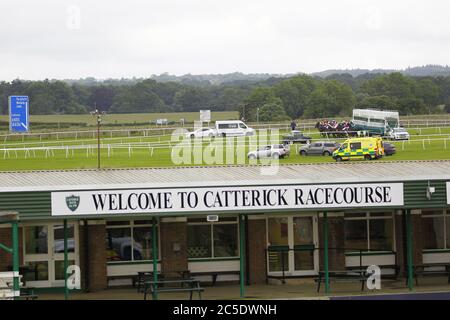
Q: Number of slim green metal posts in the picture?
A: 6